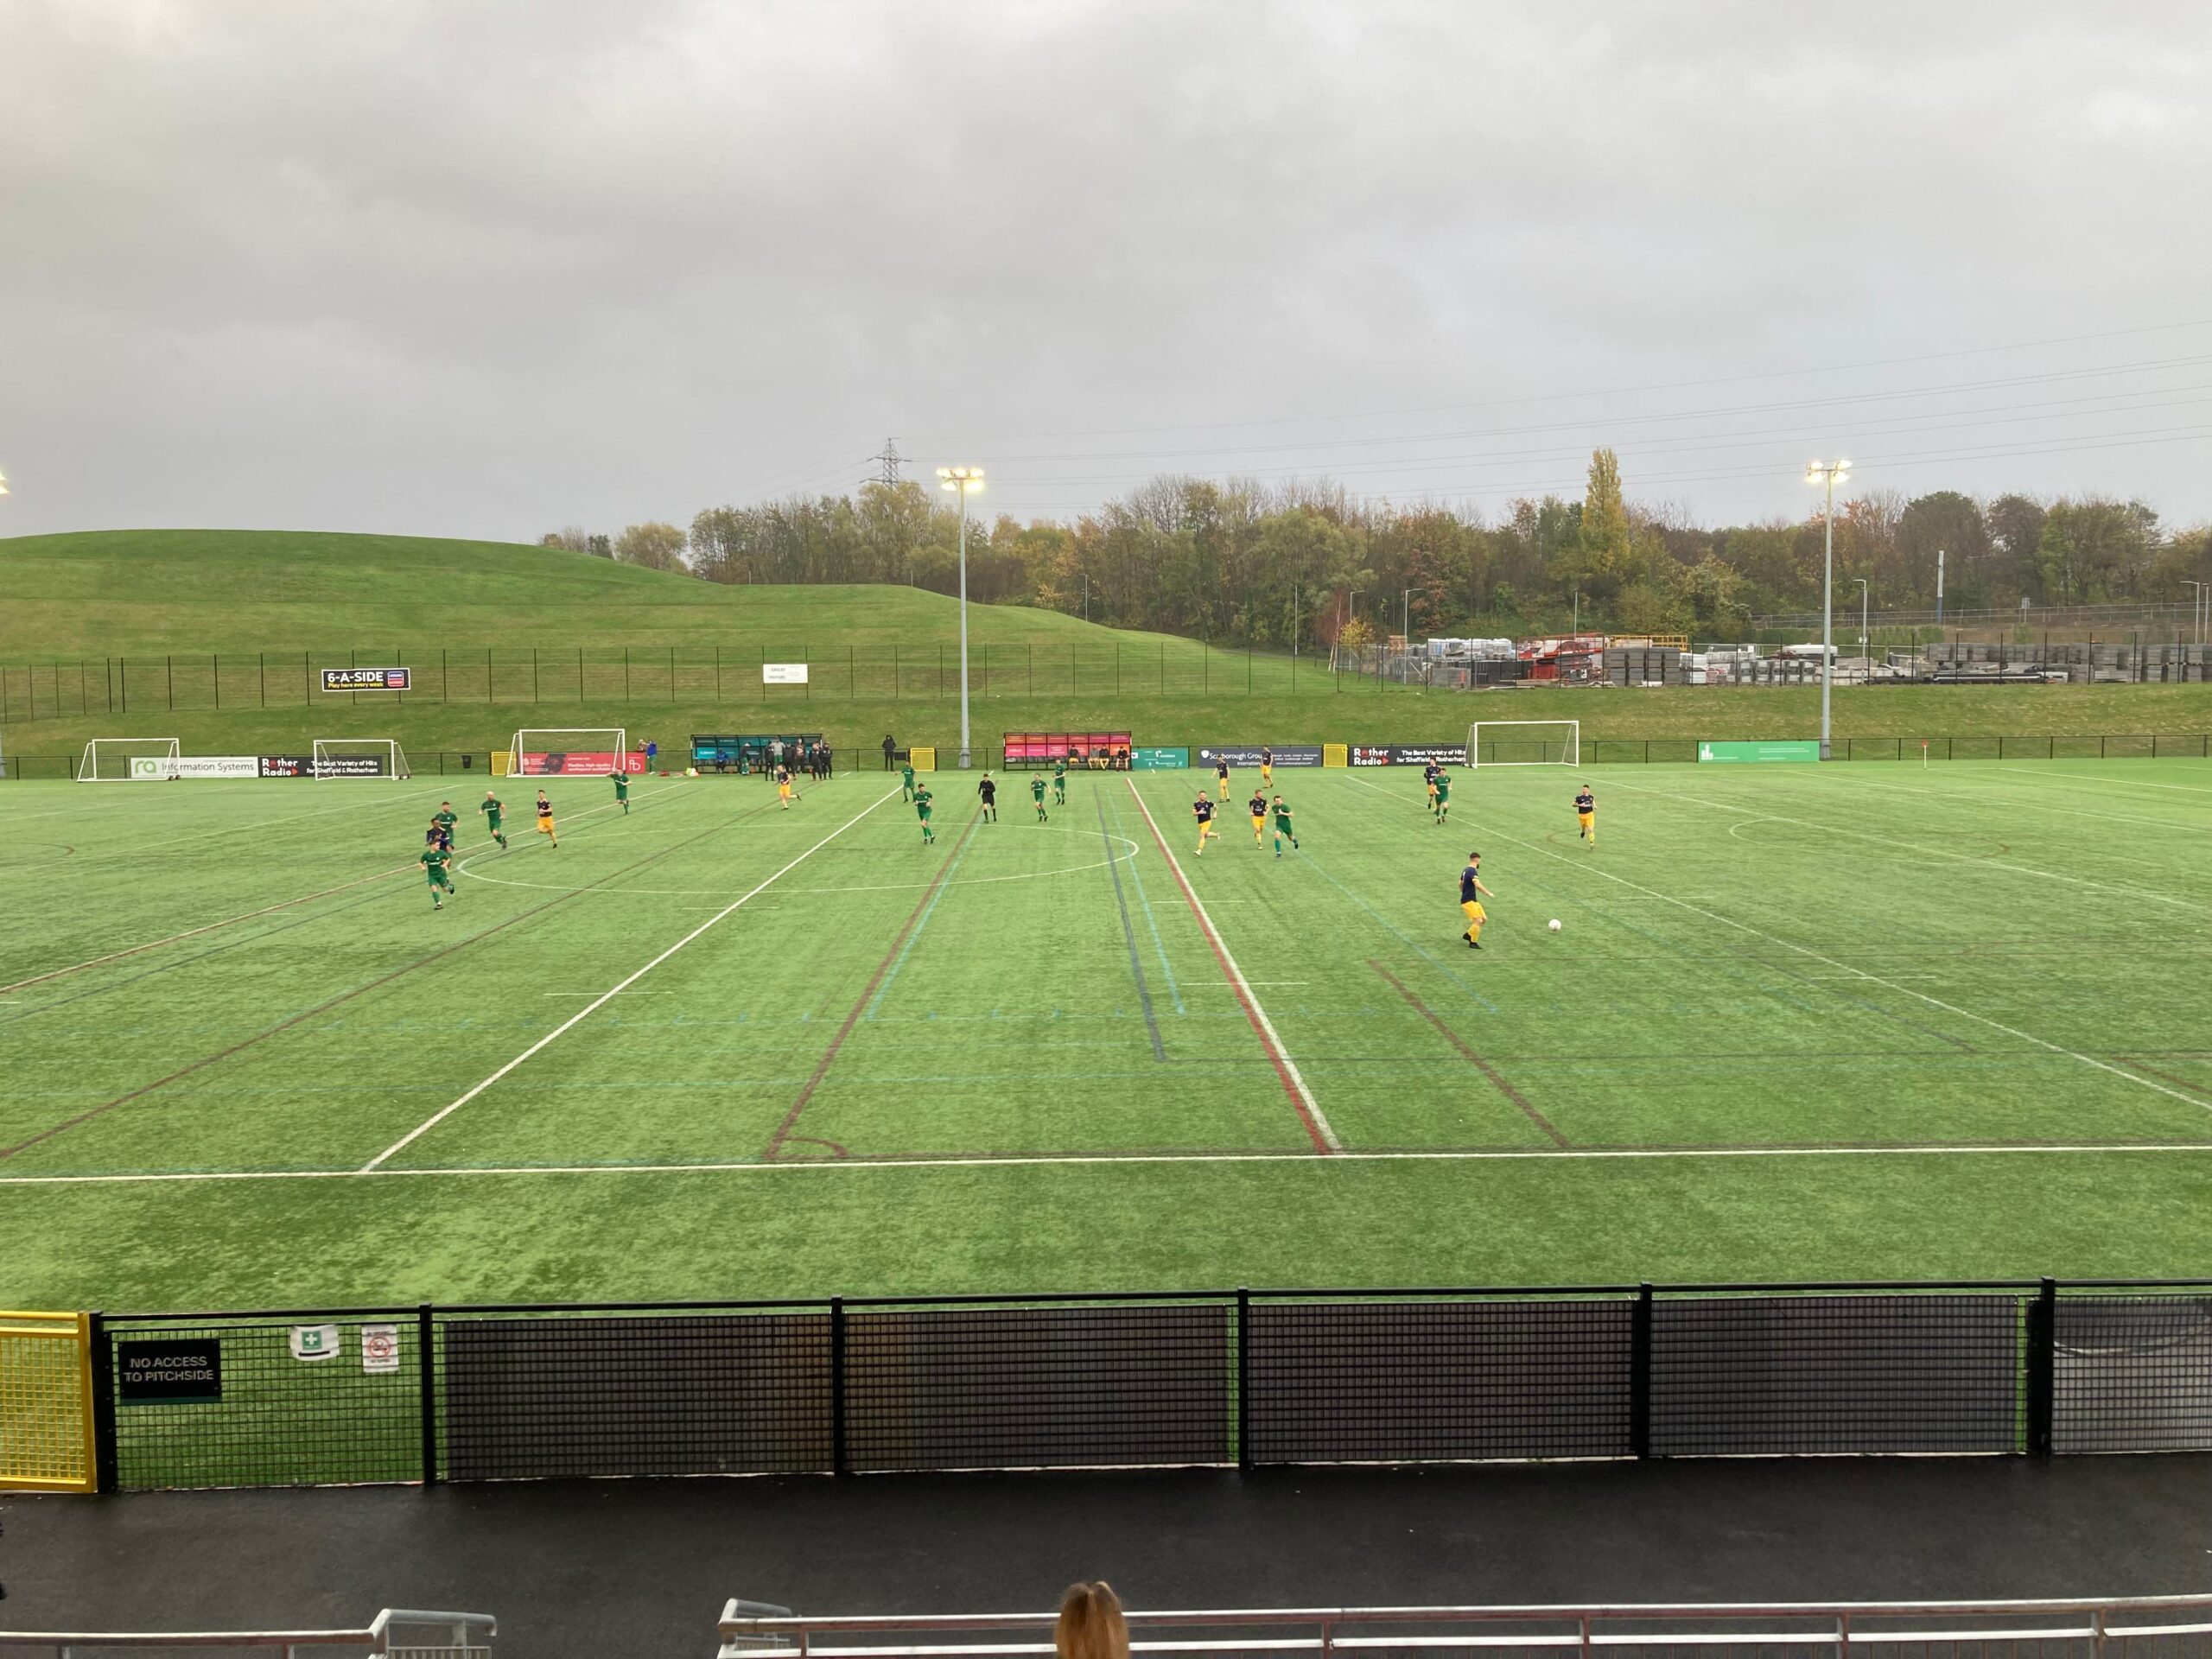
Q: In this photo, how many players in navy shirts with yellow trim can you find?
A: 10